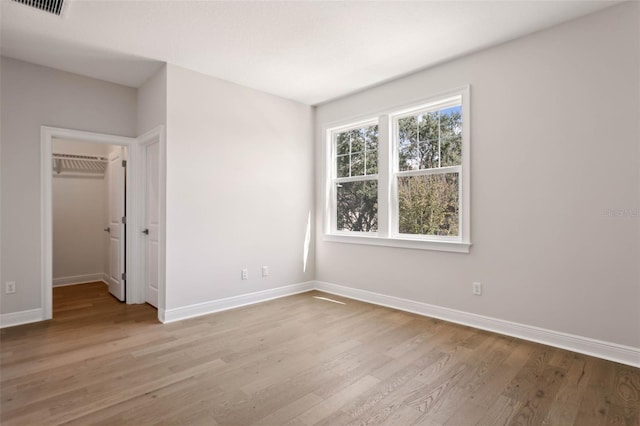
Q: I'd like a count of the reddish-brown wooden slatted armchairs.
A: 0